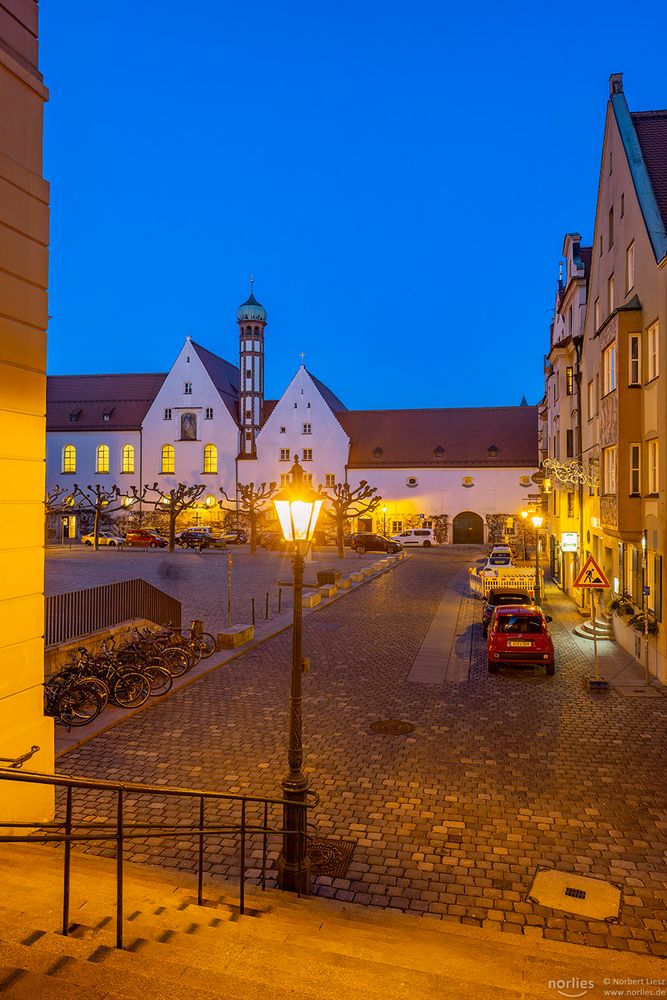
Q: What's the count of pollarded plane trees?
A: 5